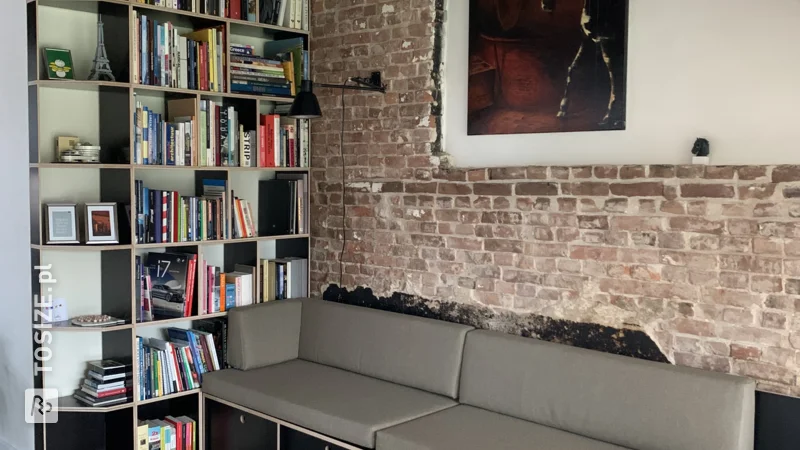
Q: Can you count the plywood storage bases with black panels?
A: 2